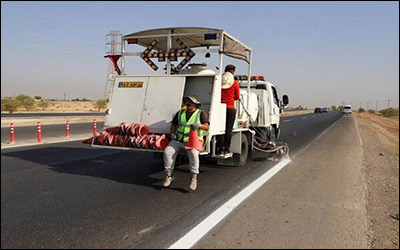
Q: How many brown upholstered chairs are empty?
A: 0